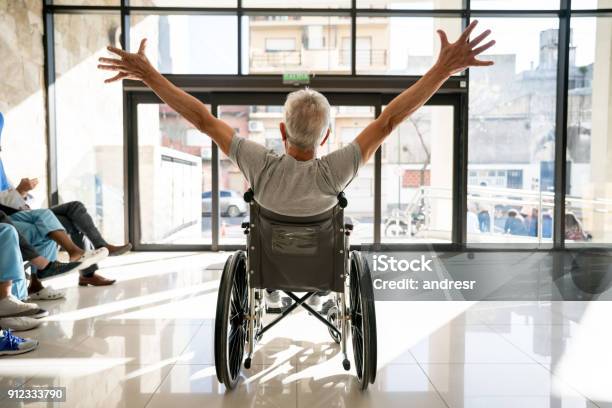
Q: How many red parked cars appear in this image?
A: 0